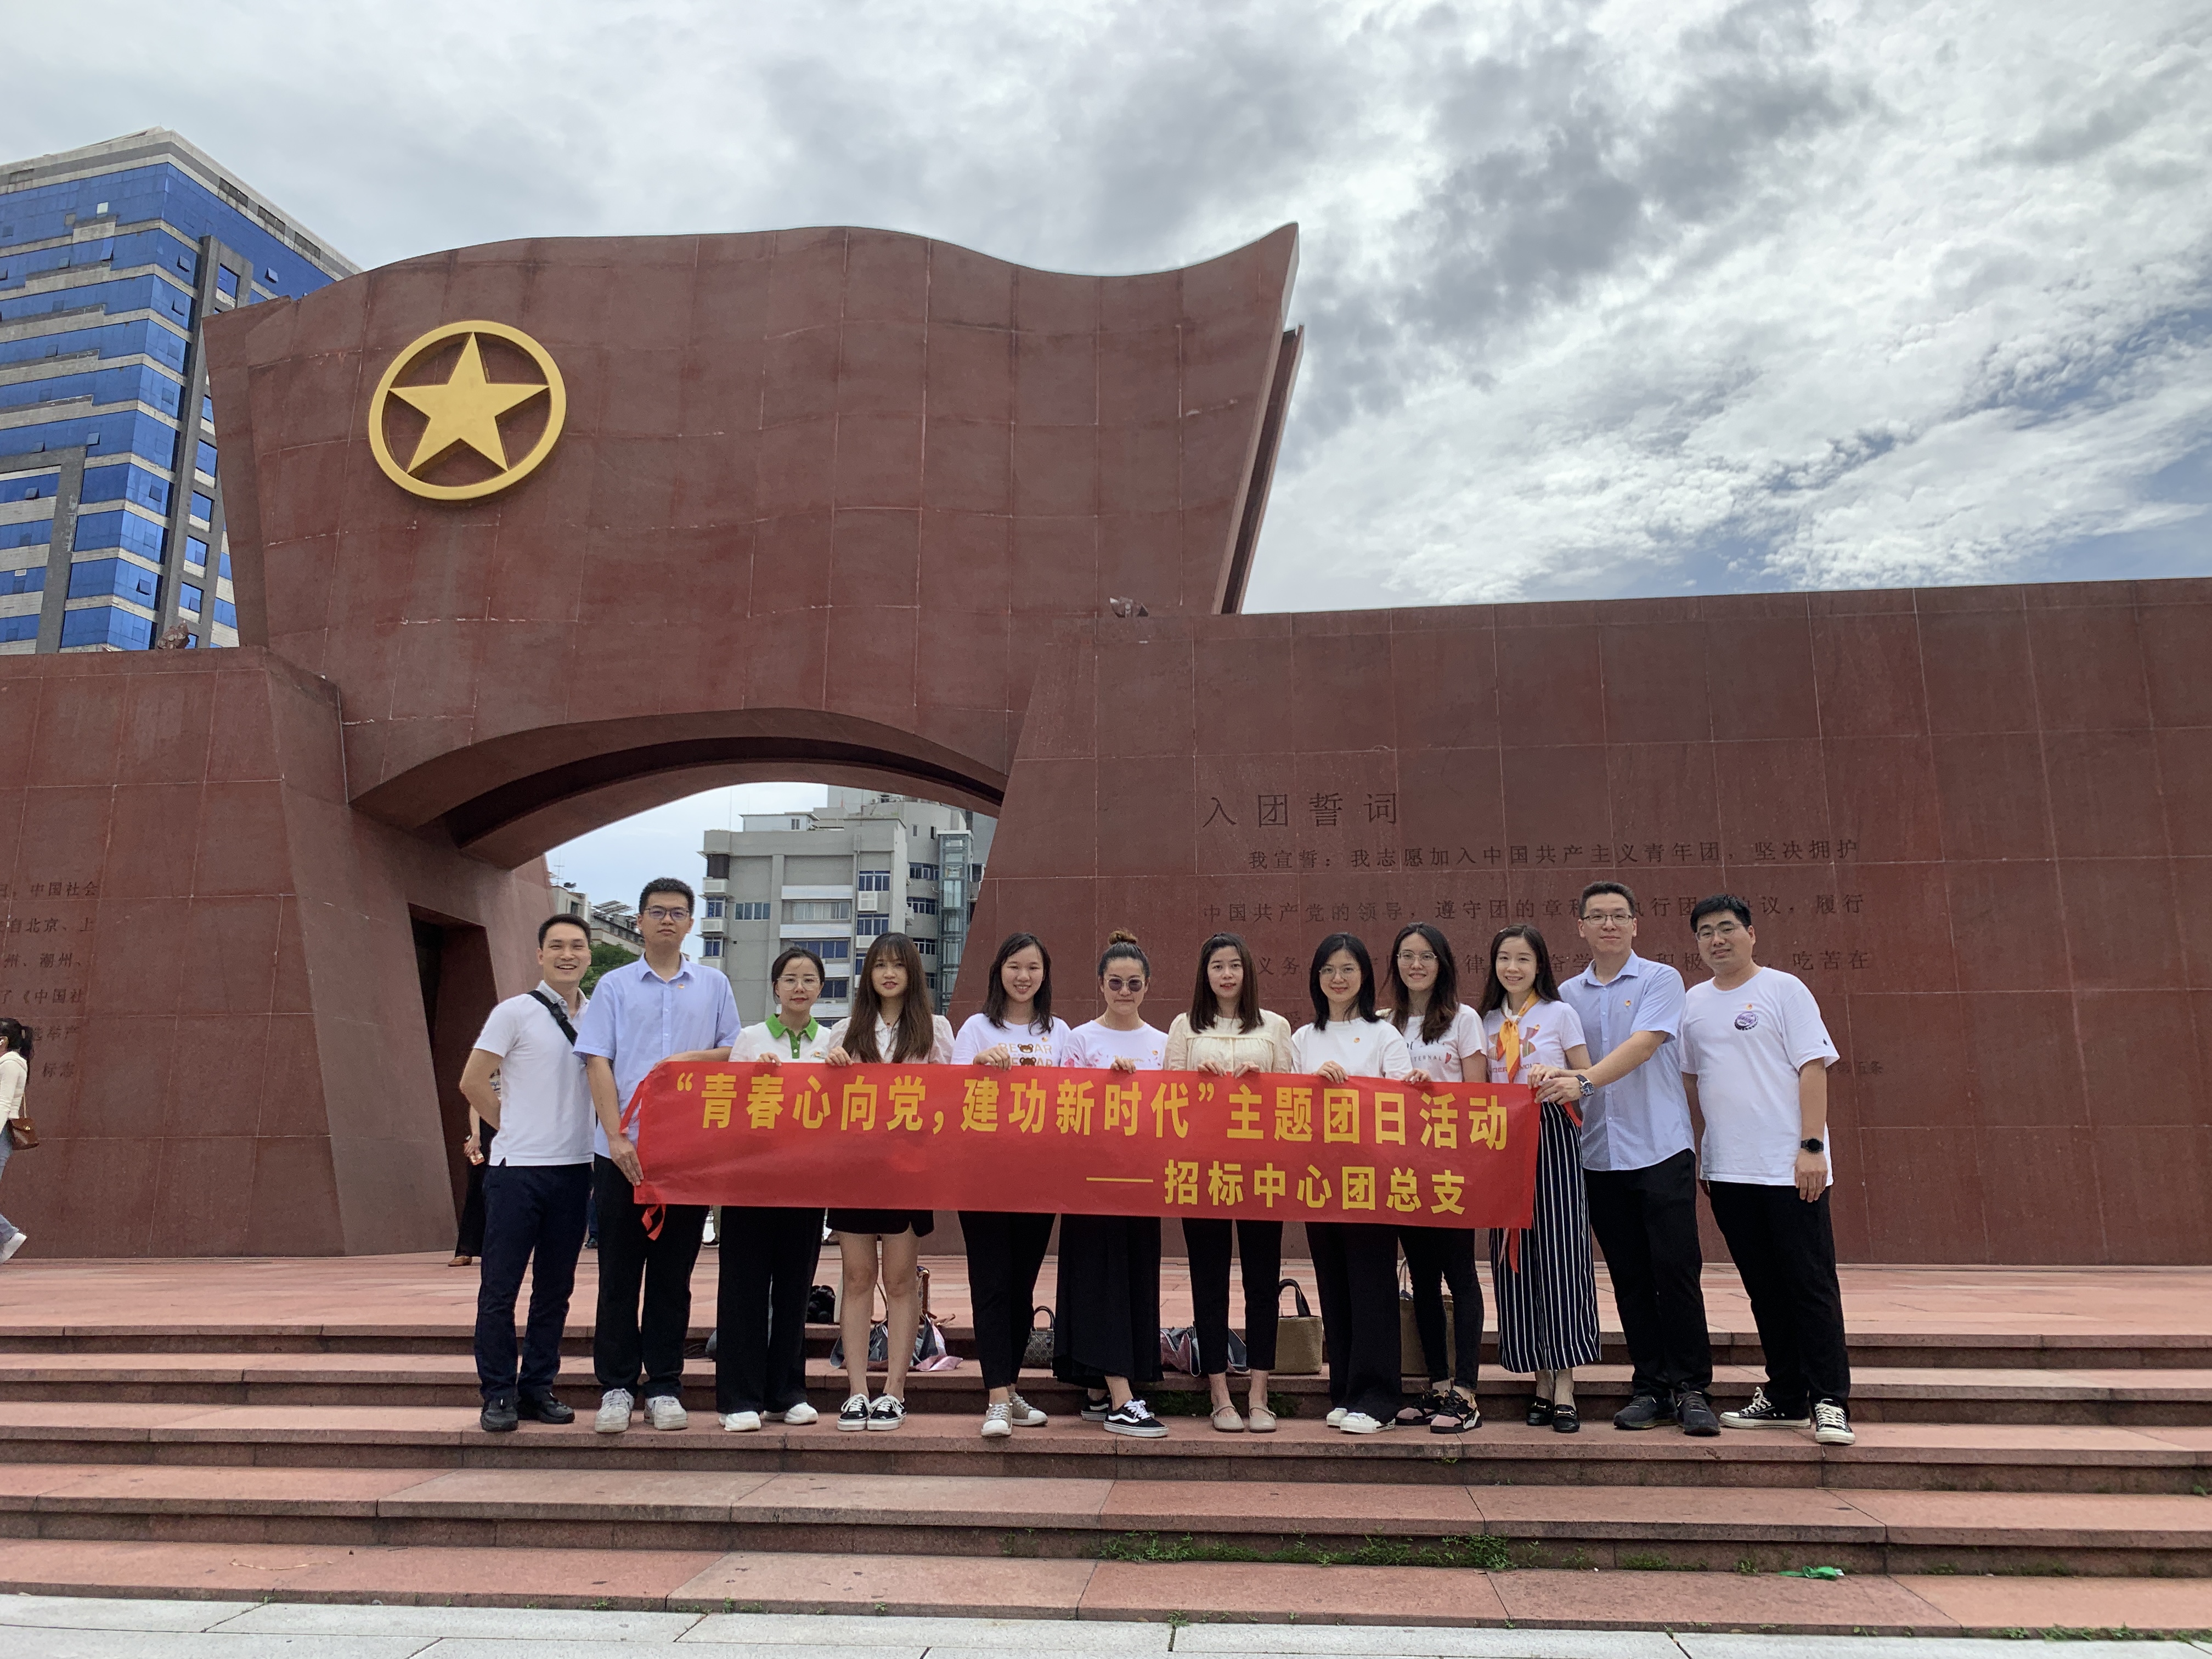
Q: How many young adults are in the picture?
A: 12